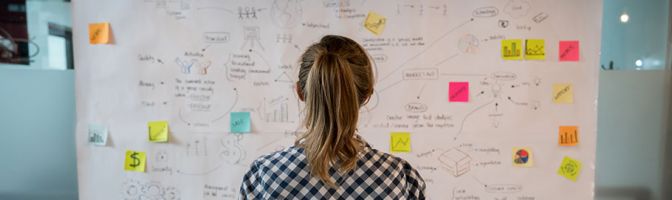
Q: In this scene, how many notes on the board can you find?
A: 15